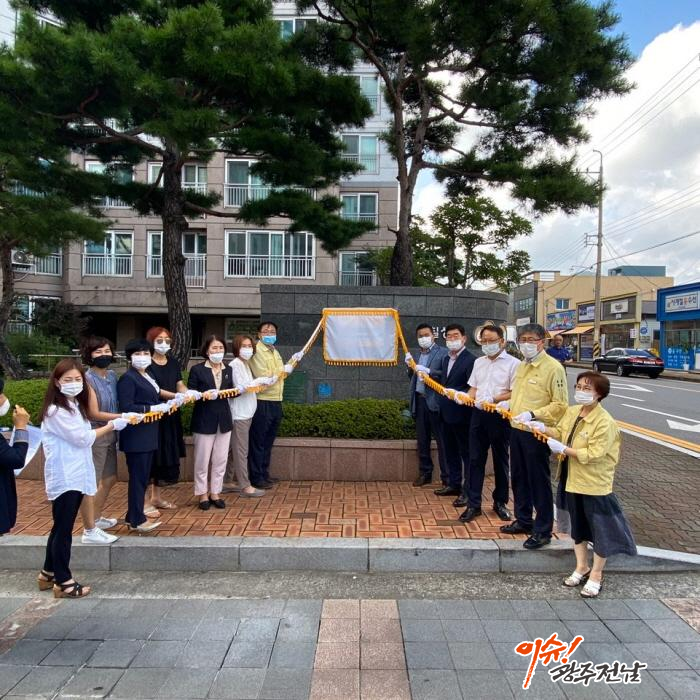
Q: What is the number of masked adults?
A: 13